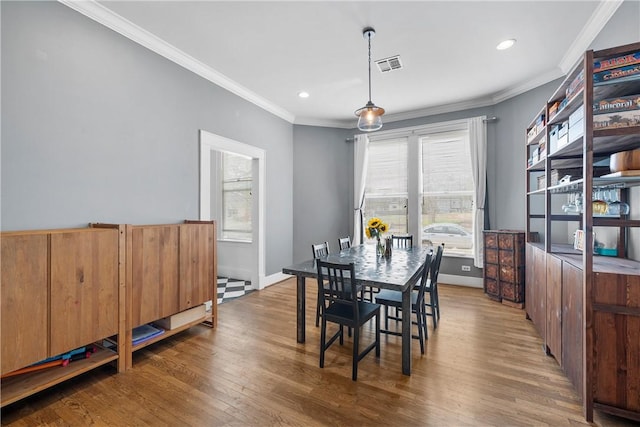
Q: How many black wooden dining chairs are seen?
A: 6